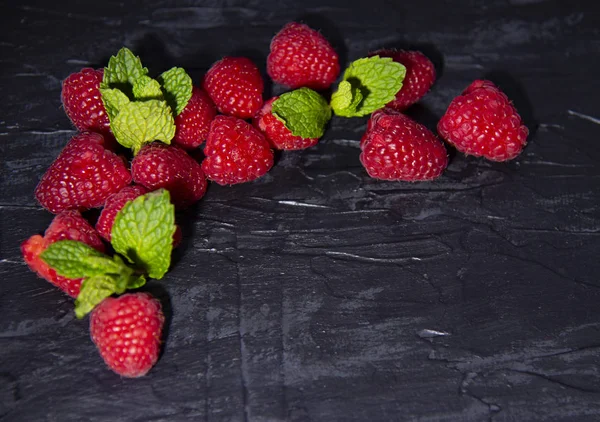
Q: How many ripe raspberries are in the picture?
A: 14